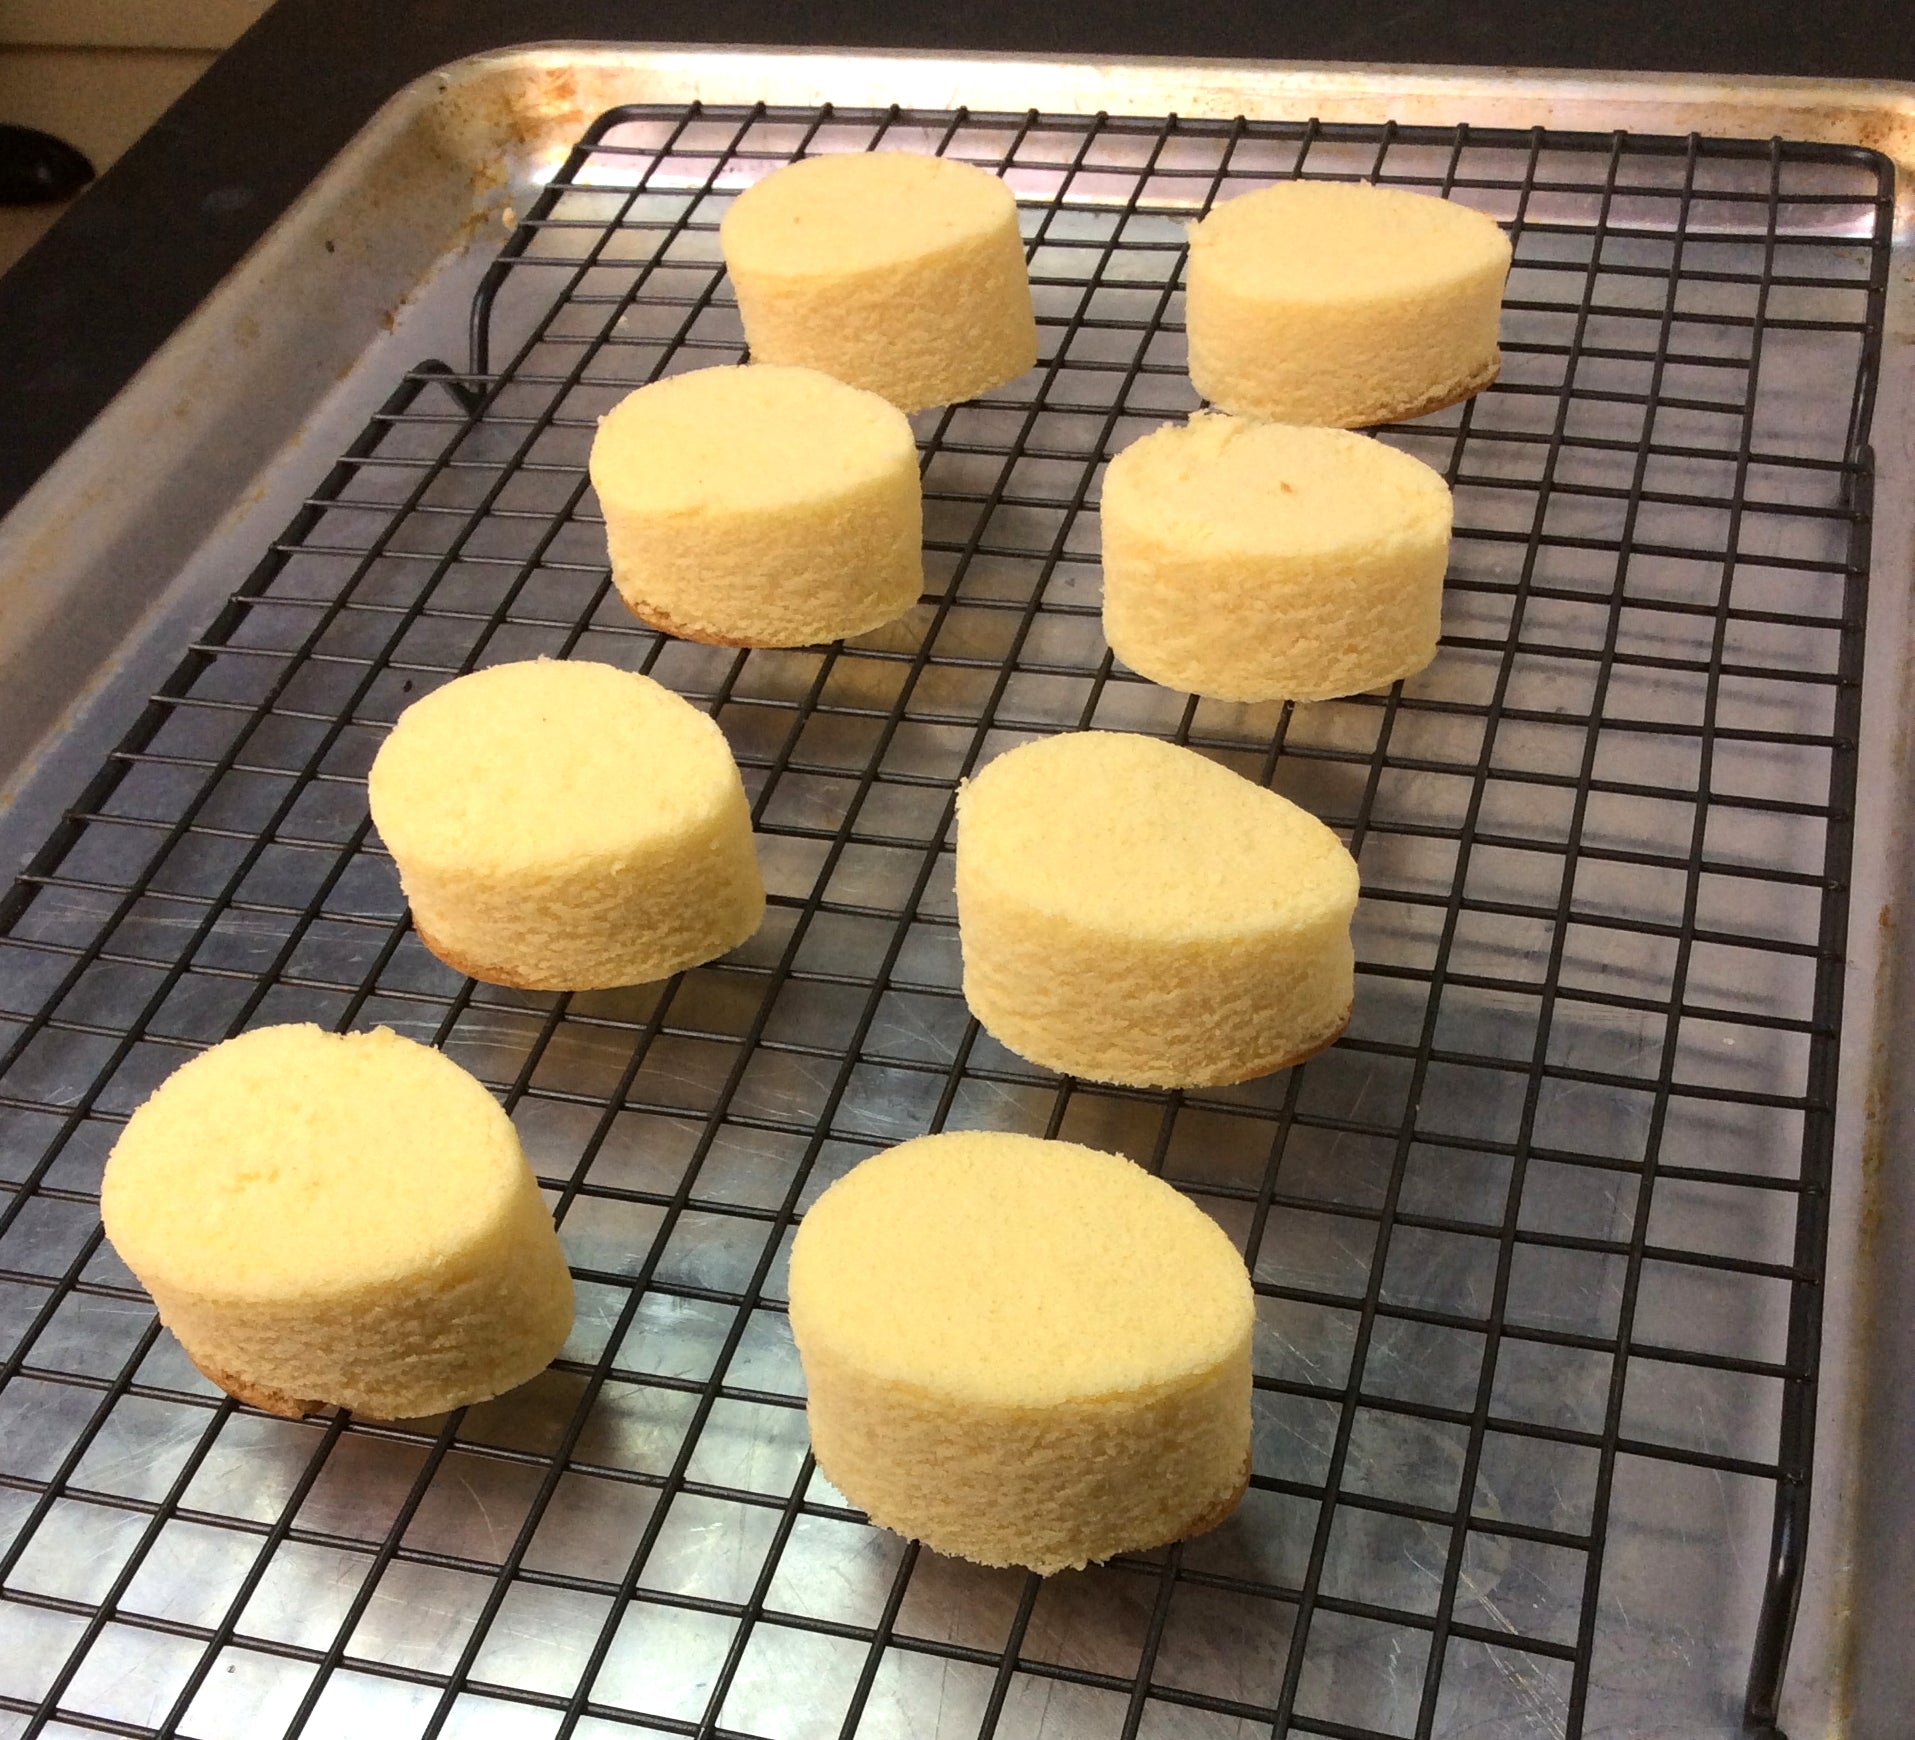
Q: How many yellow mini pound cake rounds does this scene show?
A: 8